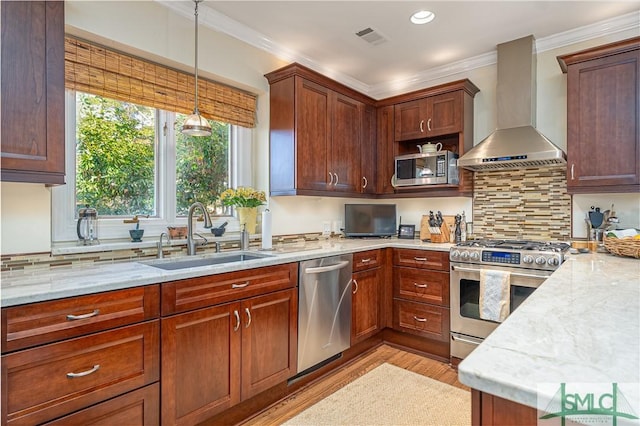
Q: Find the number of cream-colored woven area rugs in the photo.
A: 1